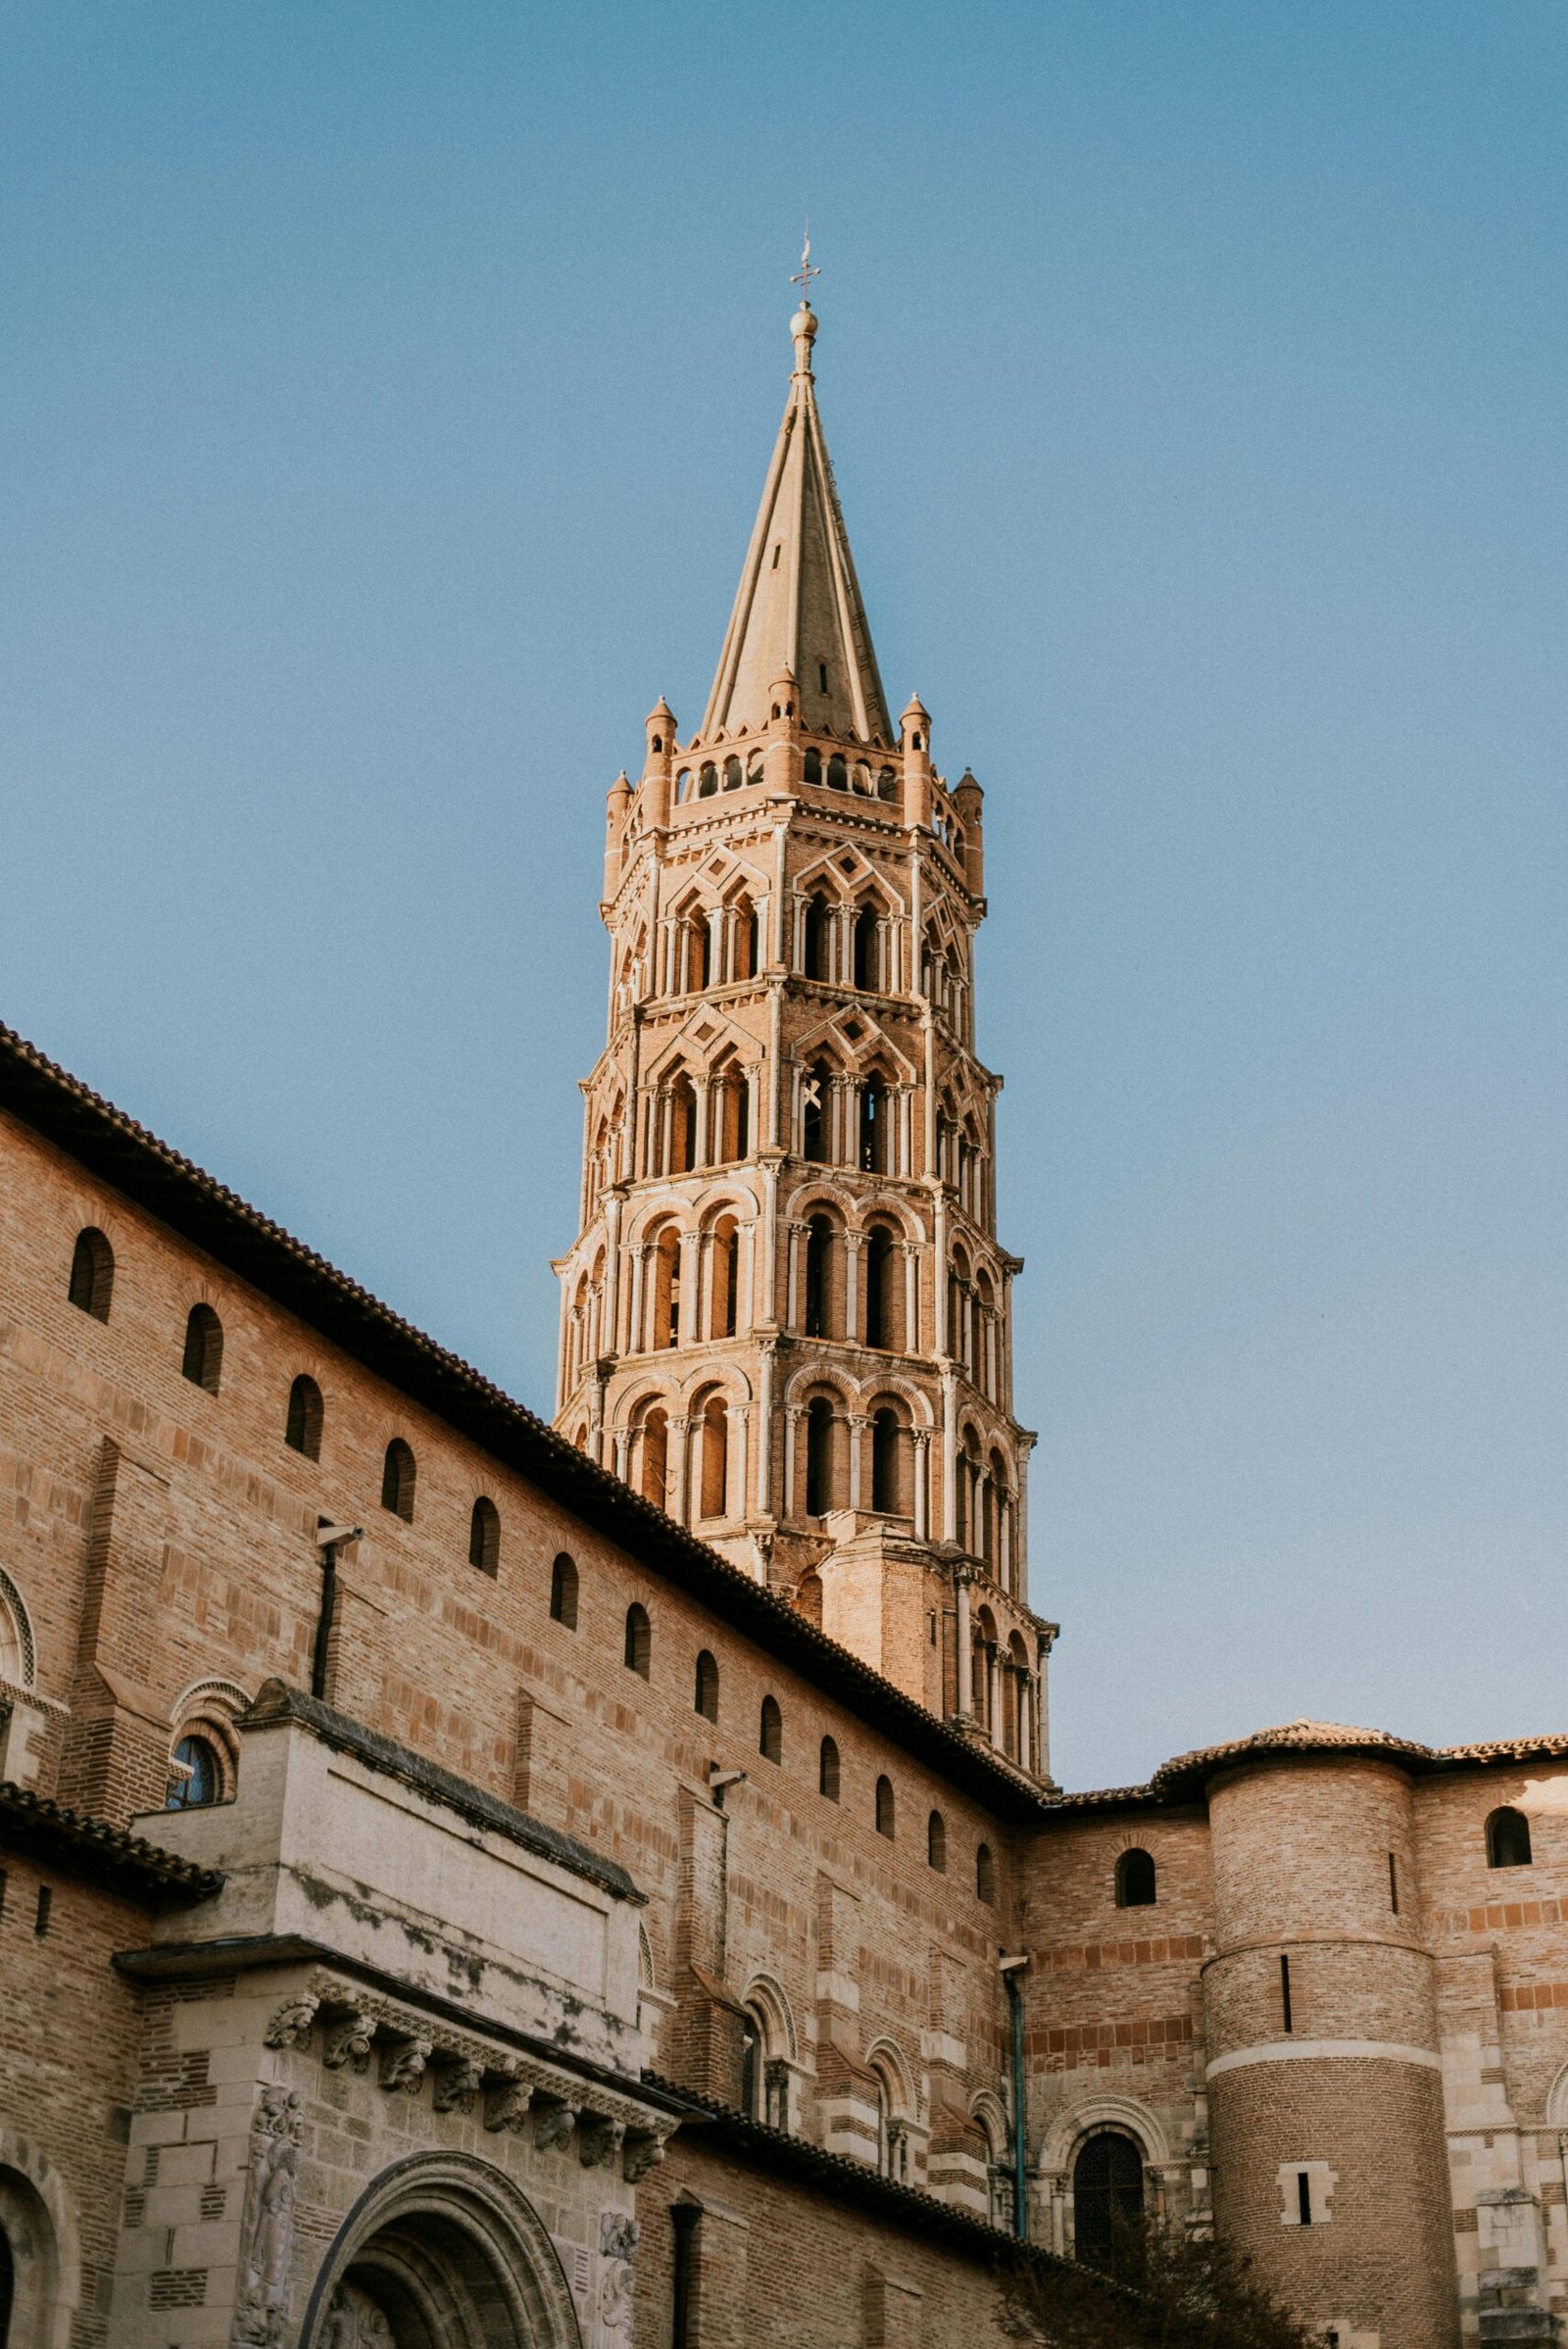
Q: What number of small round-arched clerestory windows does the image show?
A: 15